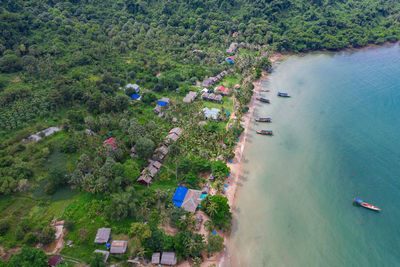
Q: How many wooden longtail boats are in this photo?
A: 5